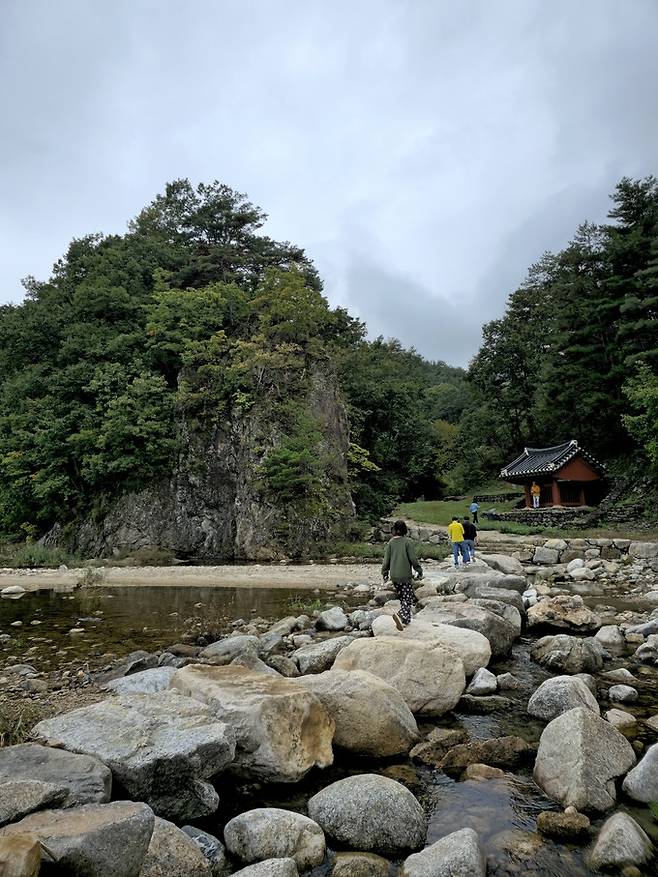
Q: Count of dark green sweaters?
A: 1